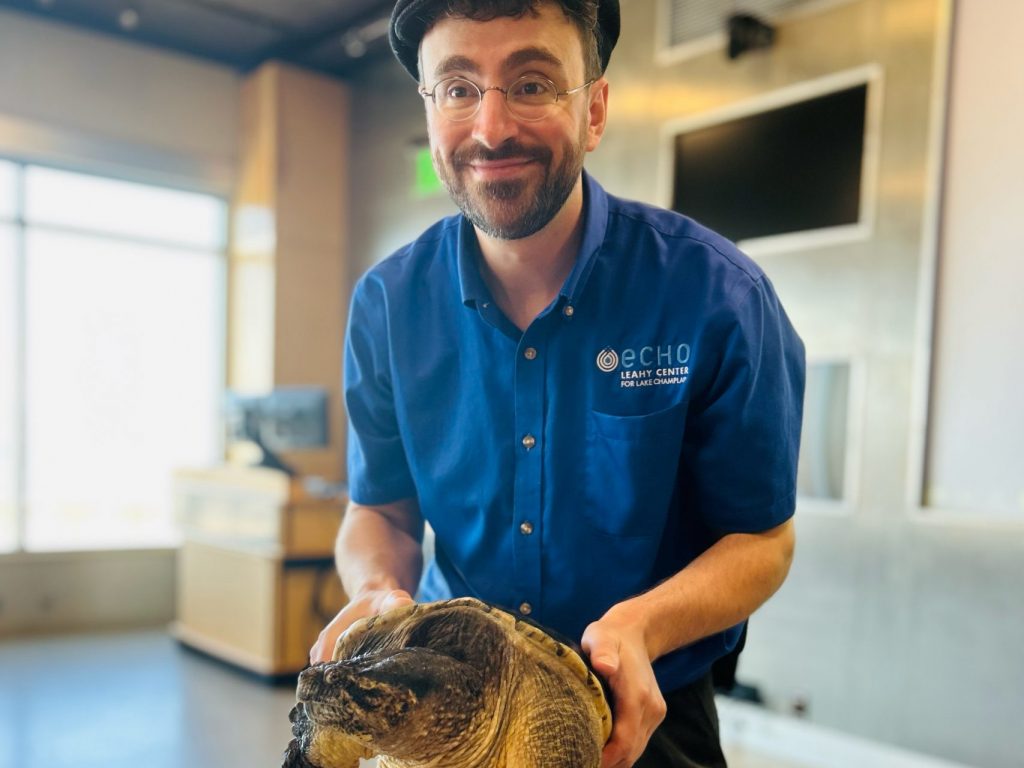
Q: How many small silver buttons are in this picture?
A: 5